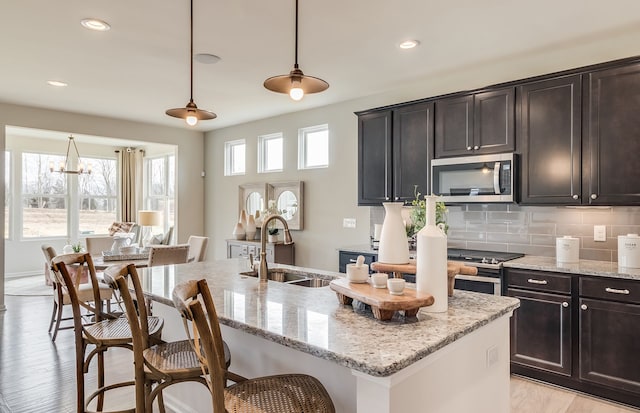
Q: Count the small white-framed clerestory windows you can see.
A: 3